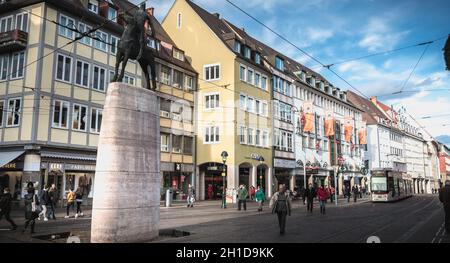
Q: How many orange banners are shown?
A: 4